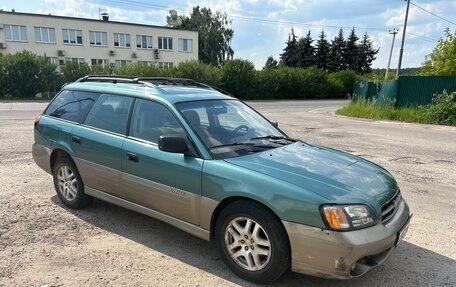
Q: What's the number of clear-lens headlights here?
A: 1